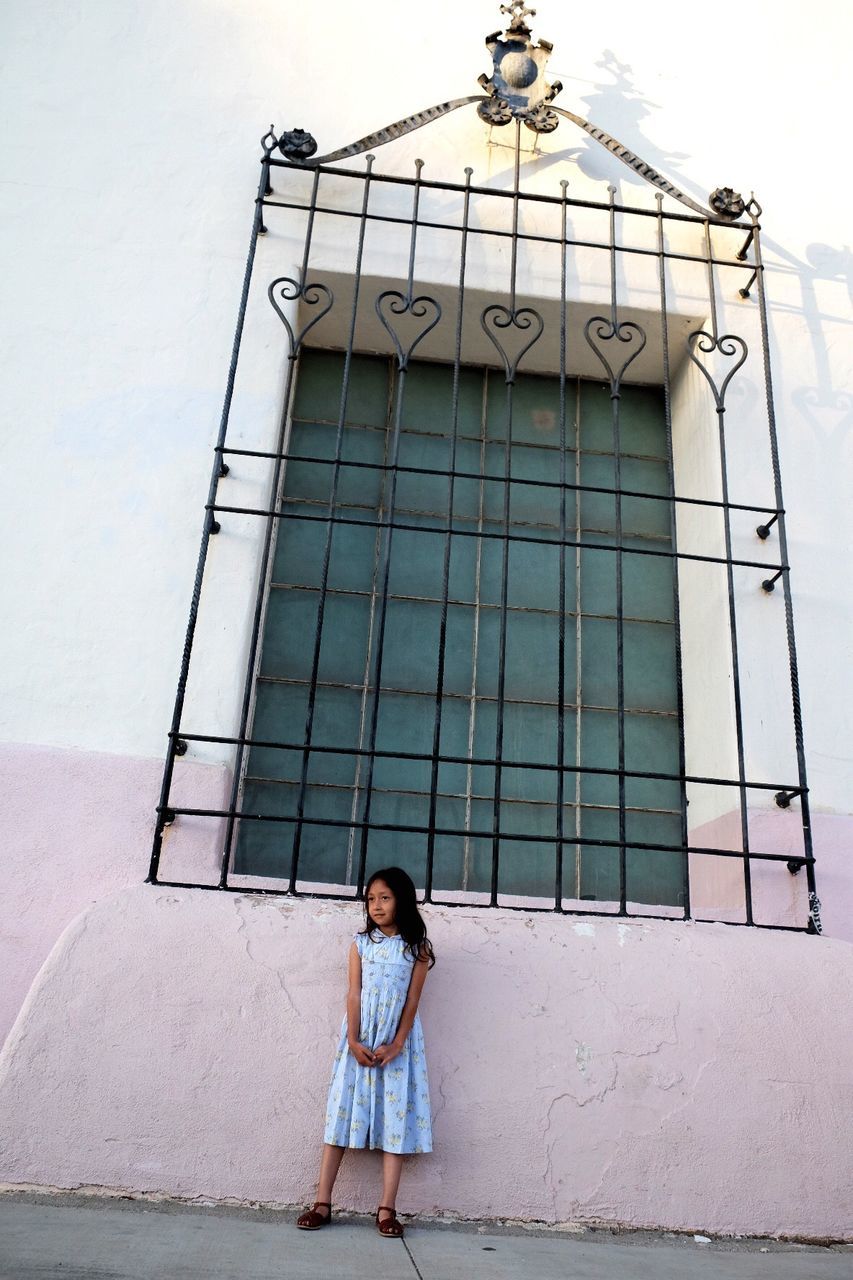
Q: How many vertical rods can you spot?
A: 11